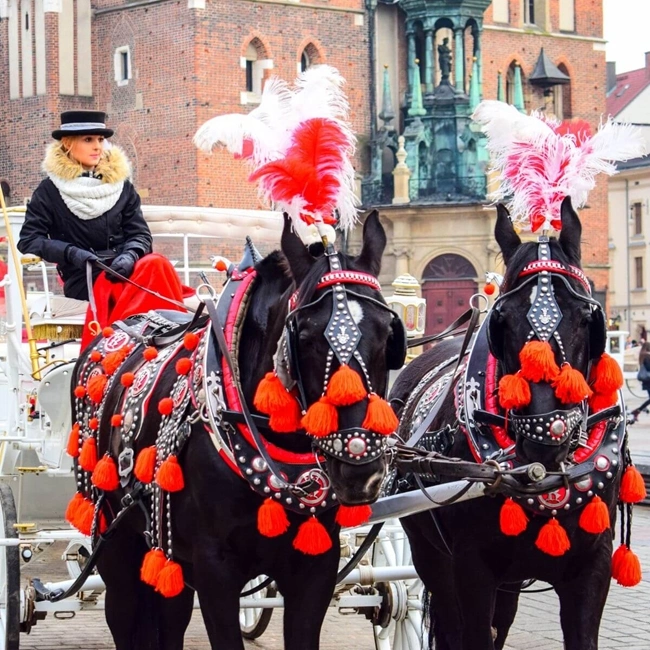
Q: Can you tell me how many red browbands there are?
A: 2